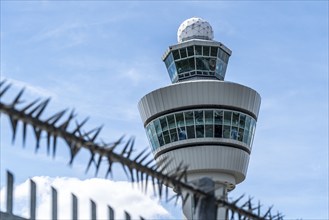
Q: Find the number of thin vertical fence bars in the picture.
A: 8